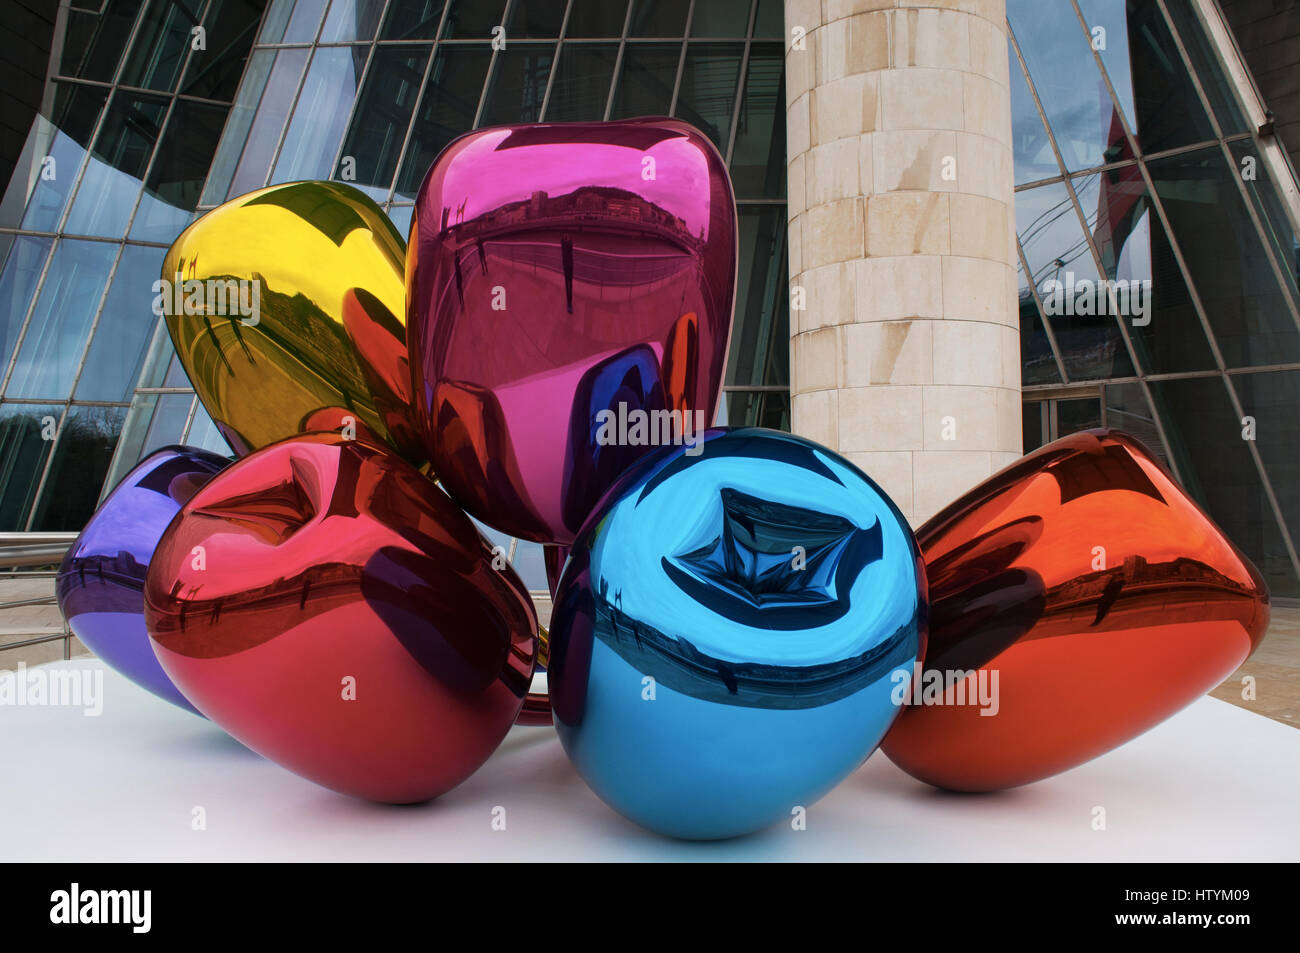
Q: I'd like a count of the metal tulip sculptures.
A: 6